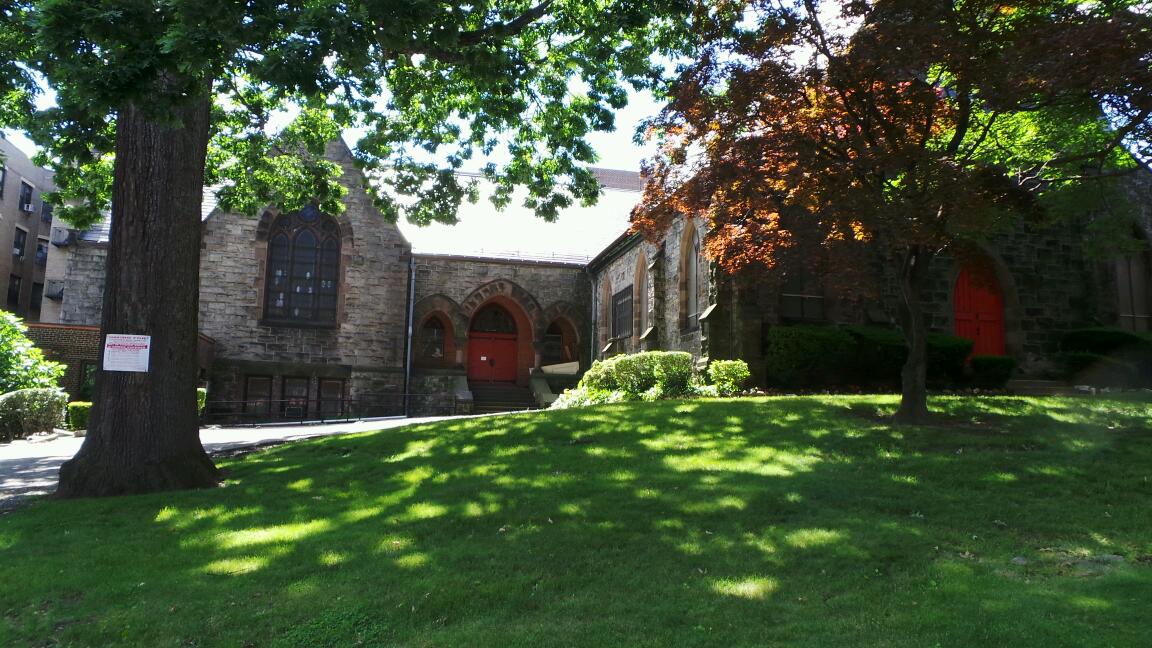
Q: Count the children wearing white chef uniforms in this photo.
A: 0